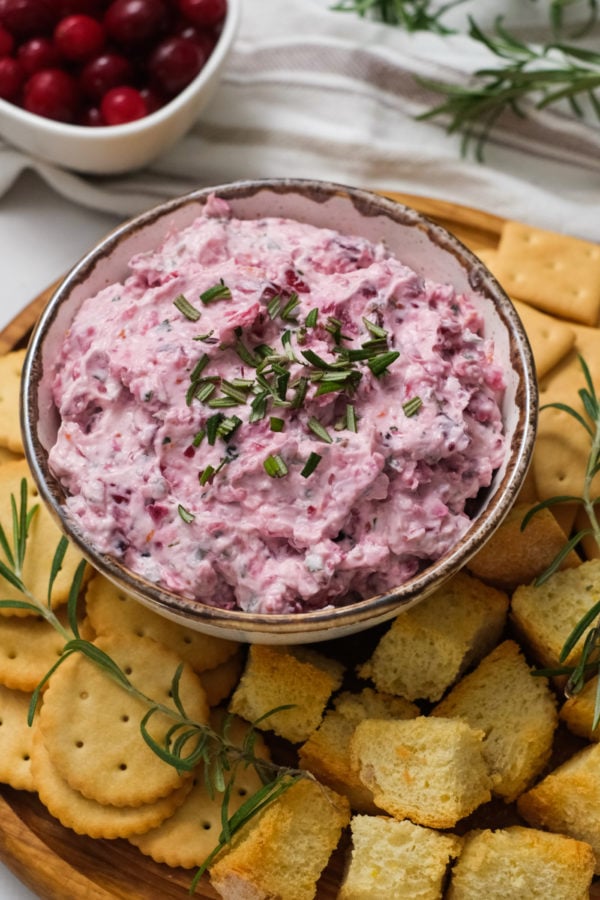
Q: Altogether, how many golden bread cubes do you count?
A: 12